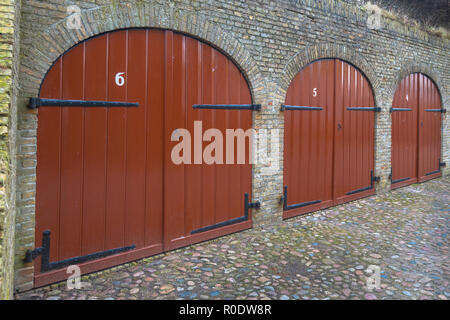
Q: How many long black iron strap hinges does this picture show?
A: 12